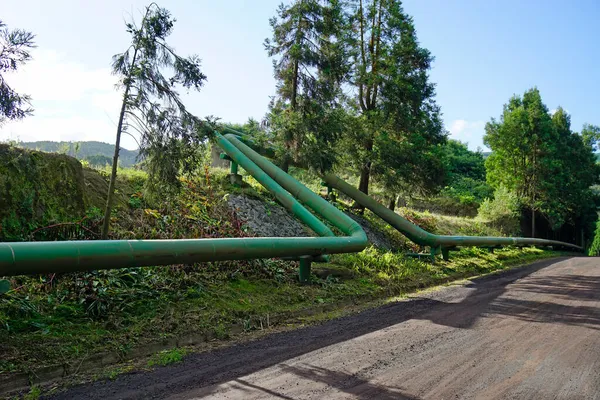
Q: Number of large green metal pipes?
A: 3